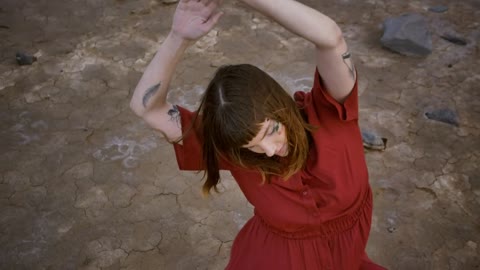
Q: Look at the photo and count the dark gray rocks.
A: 6